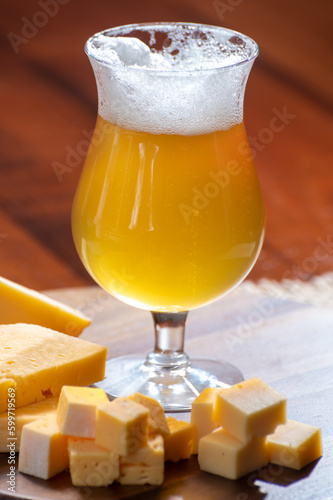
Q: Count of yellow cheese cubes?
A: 11